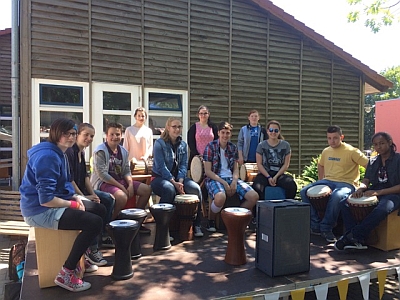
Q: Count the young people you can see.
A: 11